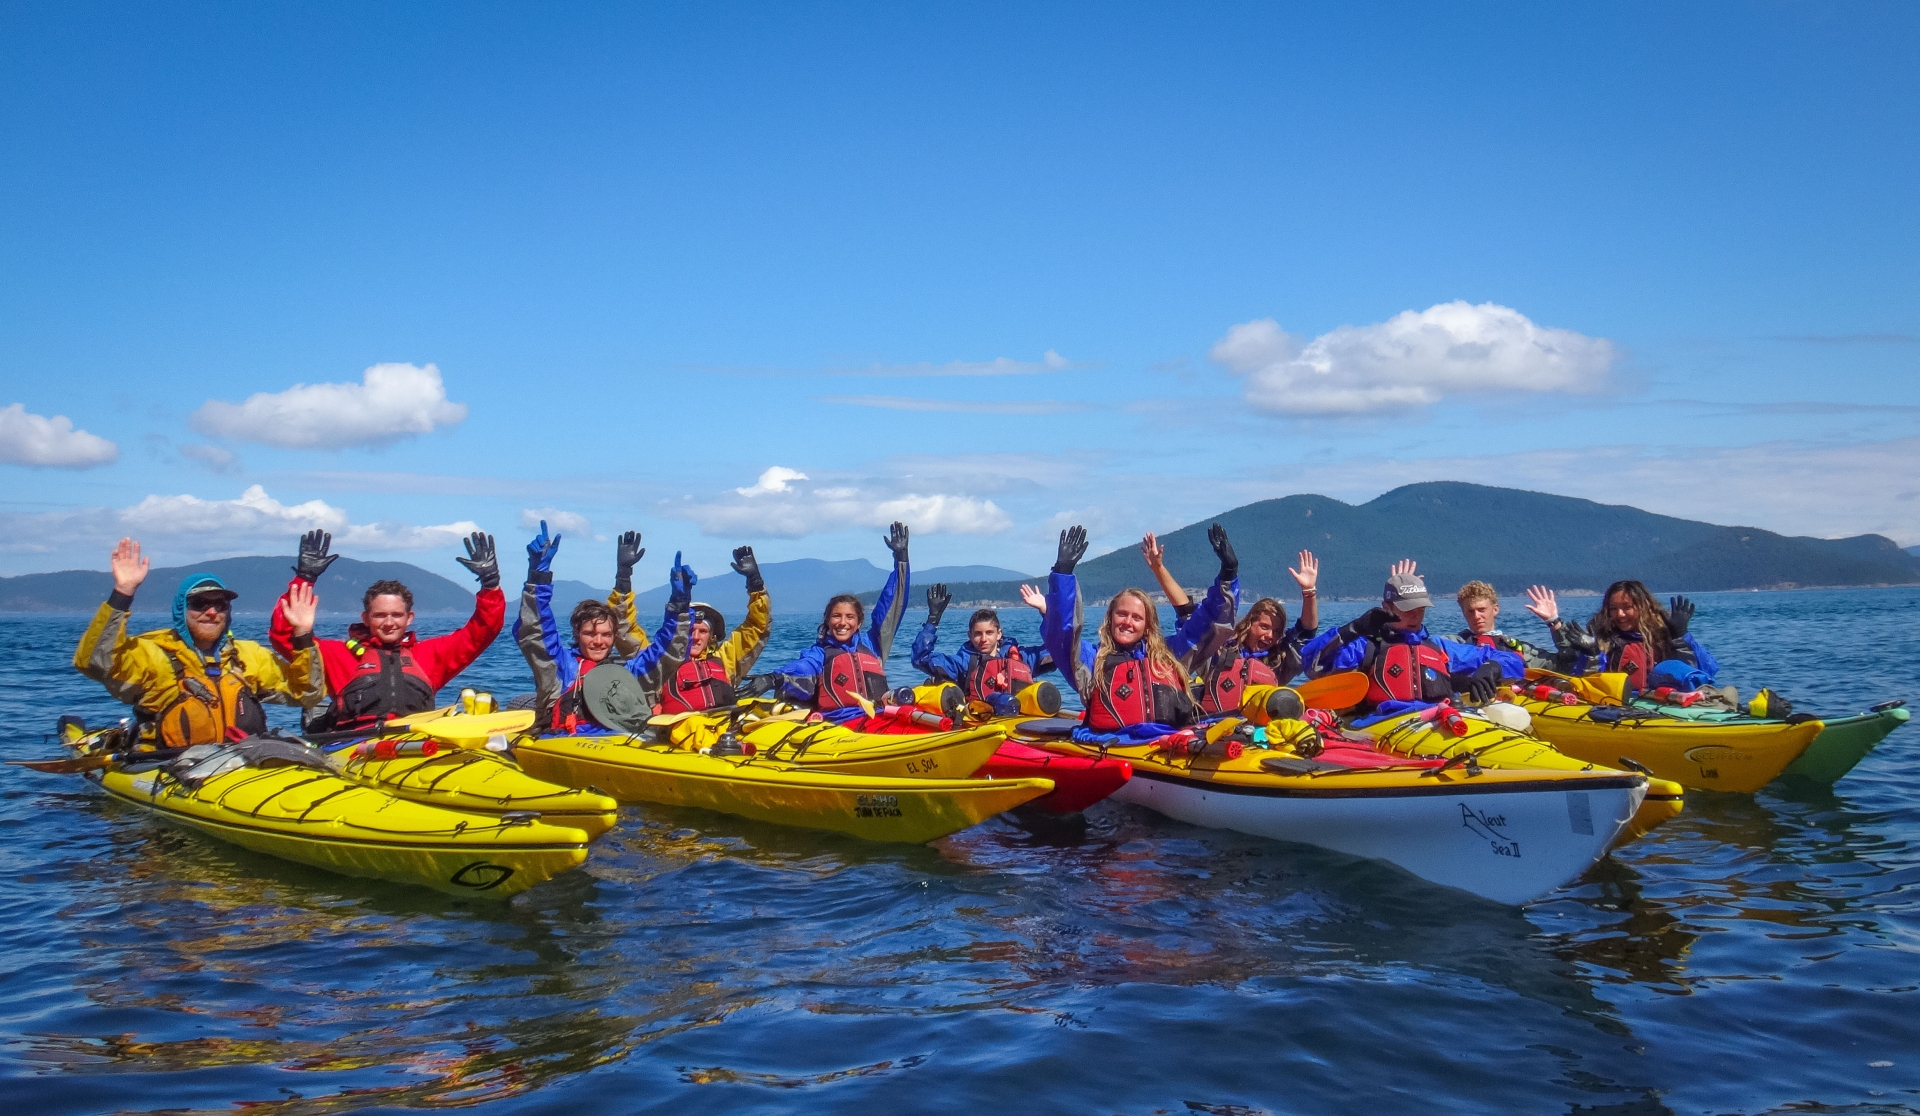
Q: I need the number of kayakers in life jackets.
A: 11